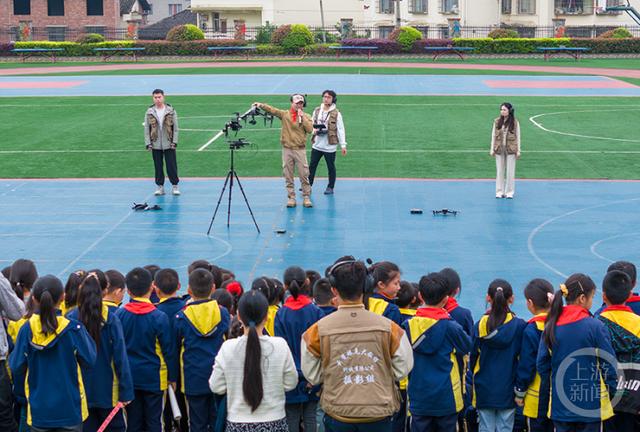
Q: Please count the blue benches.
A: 6